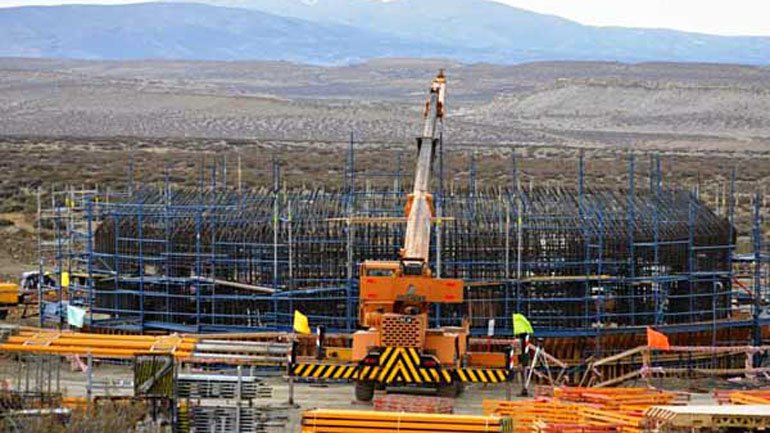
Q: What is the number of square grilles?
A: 1